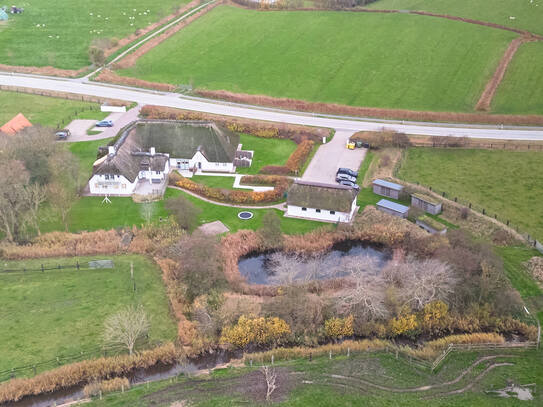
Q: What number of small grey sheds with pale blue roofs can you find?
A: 2